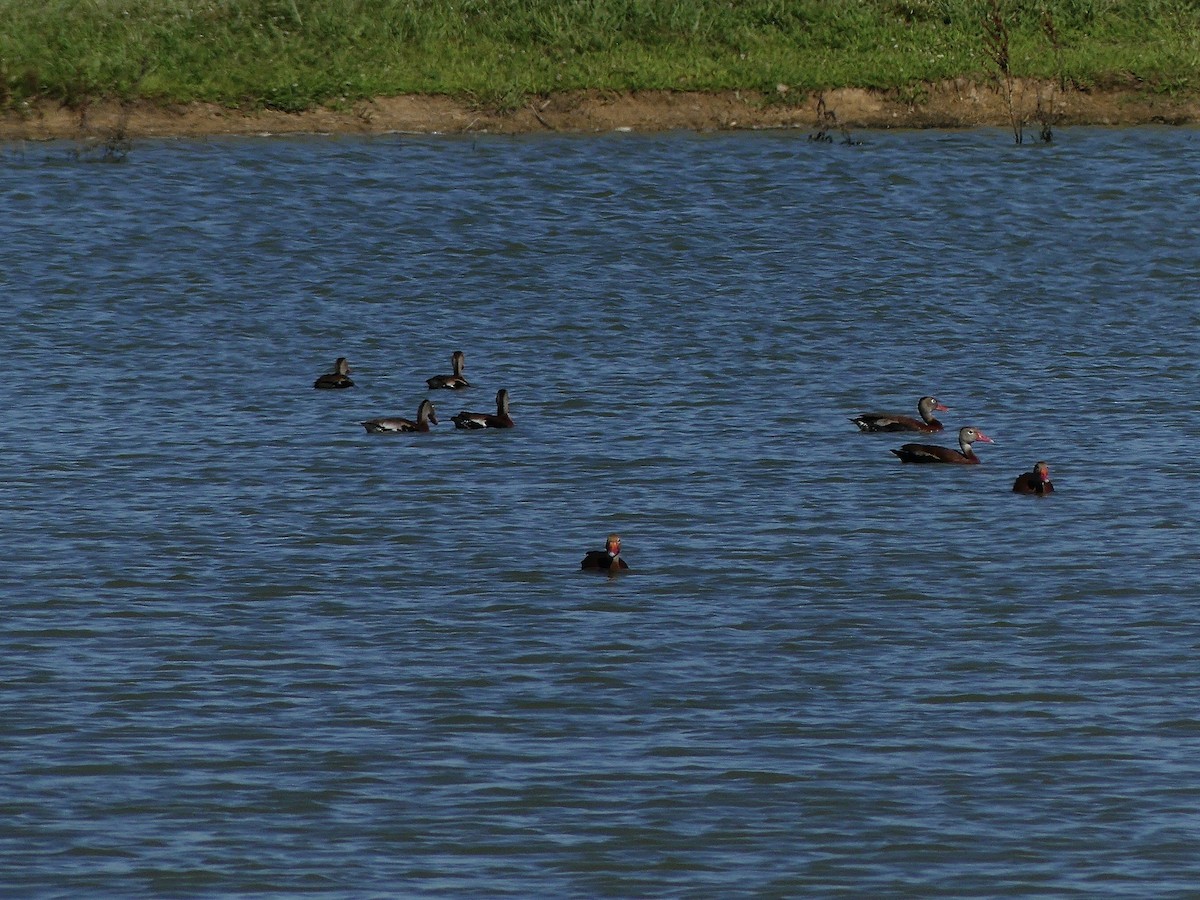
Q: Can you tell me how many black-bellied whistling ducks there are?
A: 8